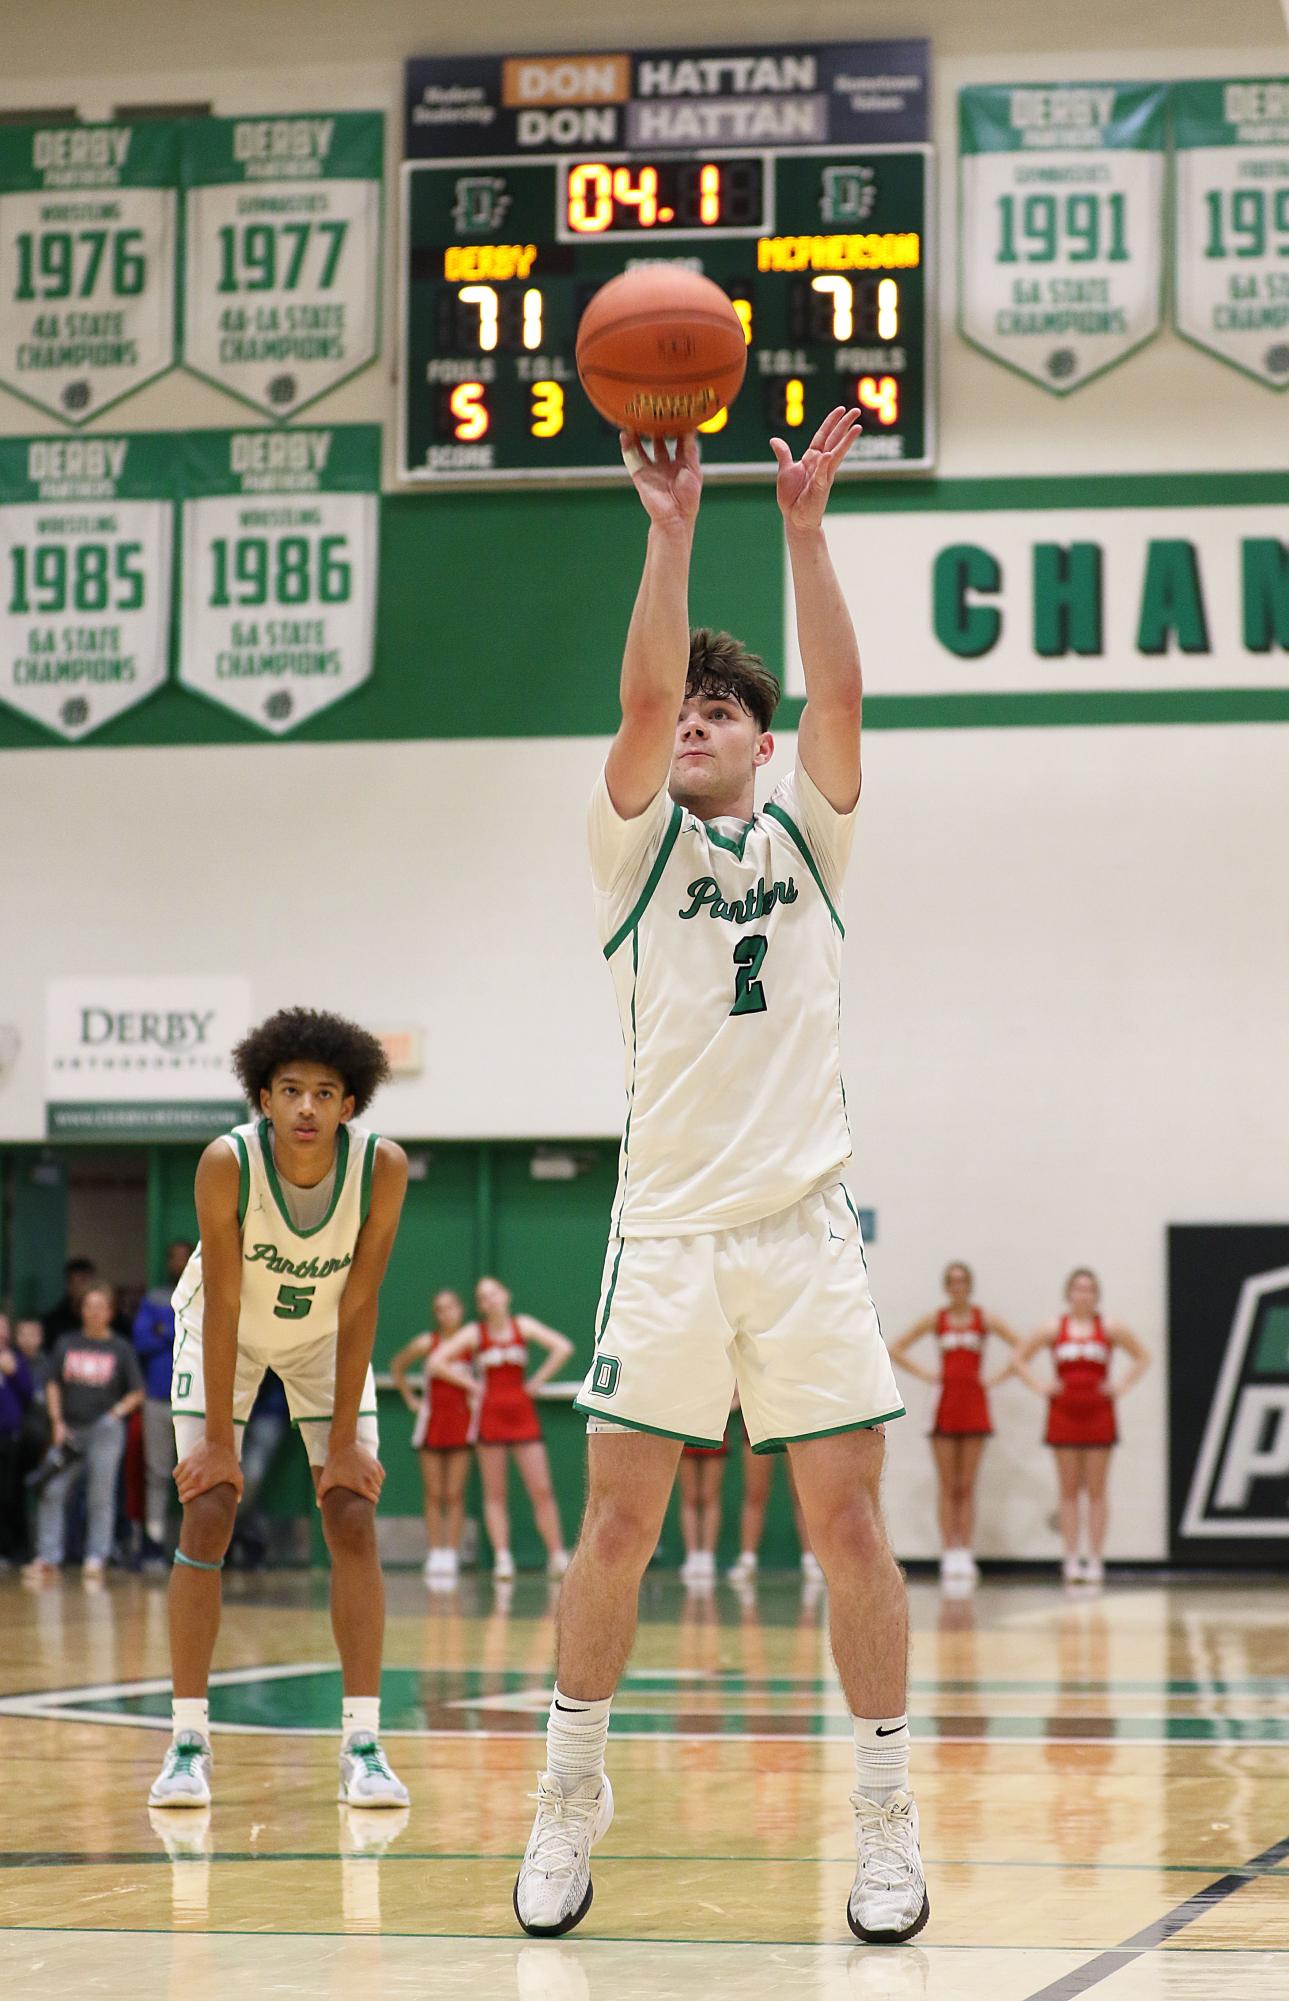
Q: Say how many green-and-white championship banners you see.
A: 6